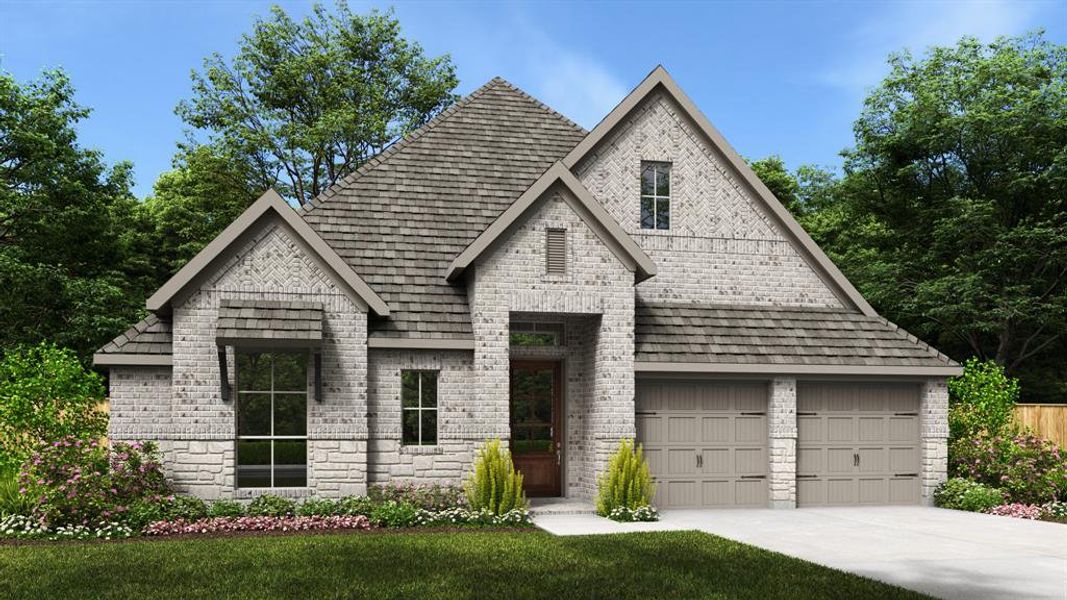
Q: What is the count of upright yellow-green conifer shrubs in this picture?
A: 2